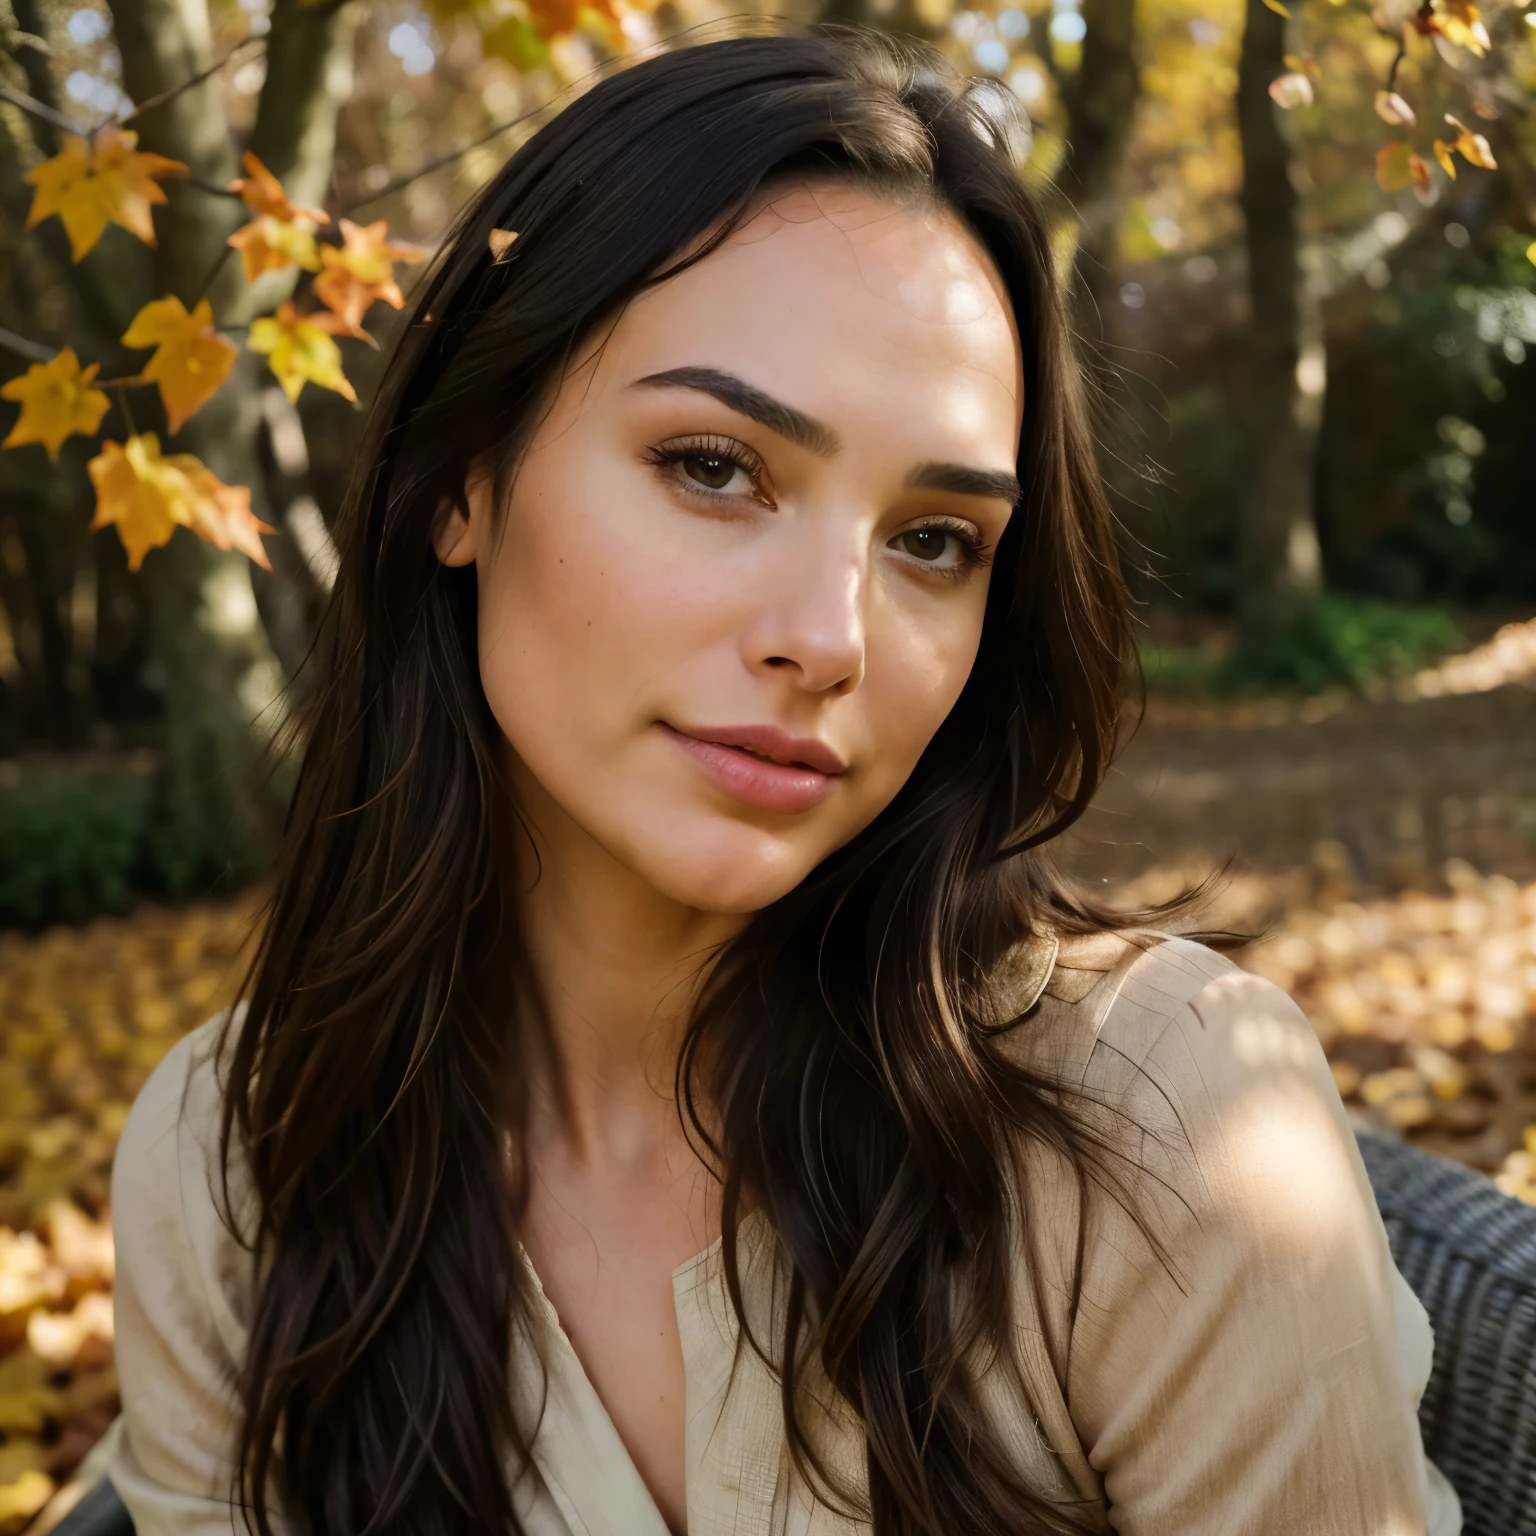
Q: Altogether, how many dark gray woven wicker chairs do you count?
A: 1